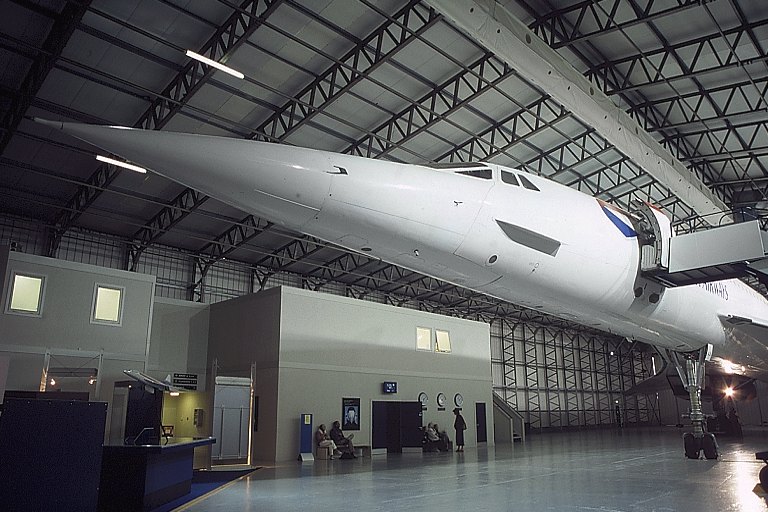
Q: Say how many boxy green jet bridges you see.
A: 0